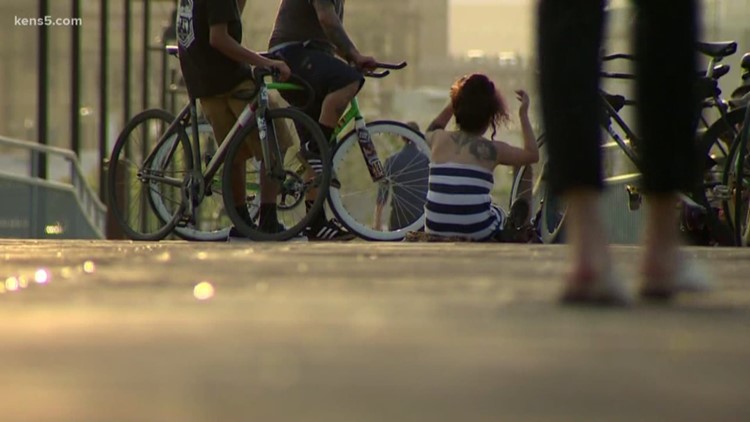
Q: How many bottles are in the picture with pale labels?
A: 0